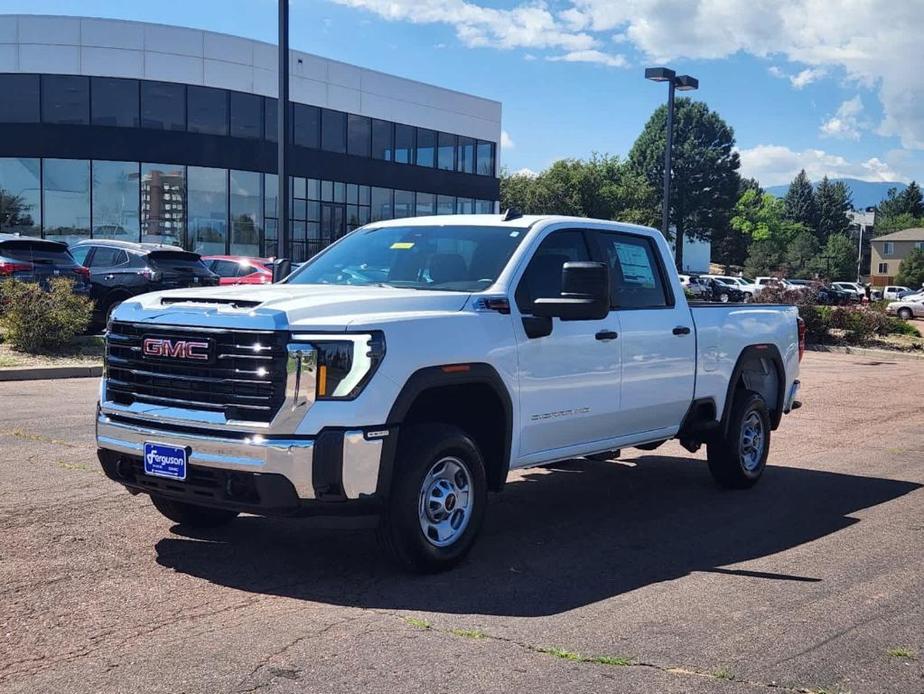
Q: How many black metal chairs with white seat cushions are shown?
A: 0